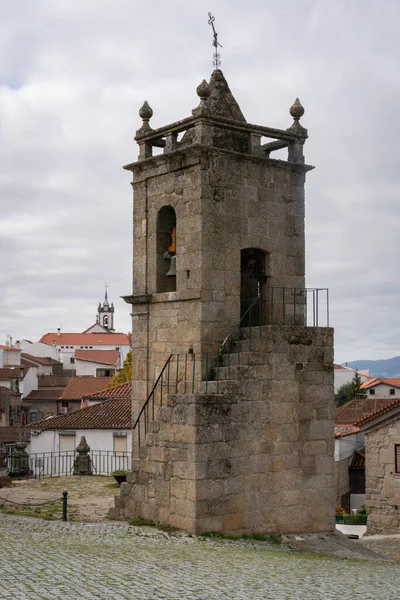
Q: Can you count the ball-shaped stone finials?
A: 3